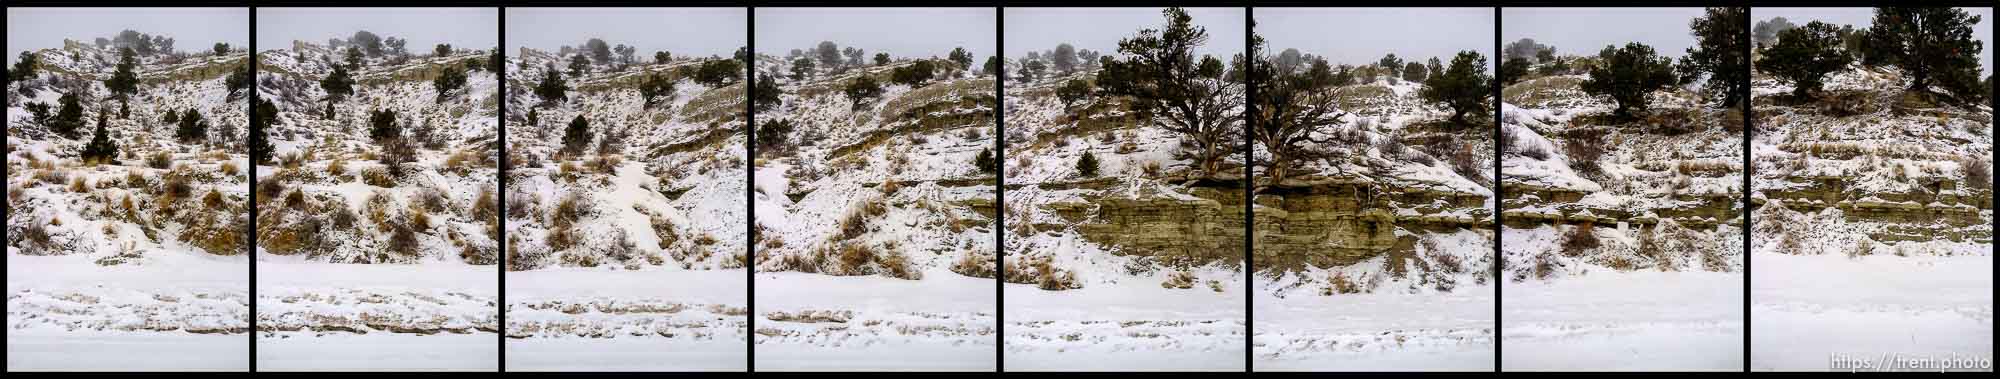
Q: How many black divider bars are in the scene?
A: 7